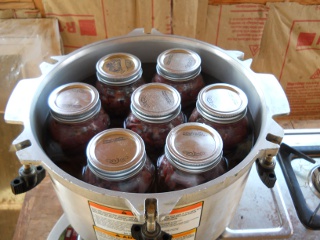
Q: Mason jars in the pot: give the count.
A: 7